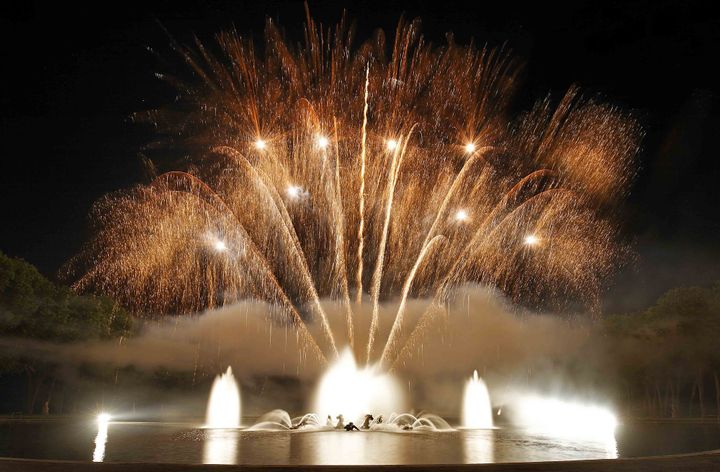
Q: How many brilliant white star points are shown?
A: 8